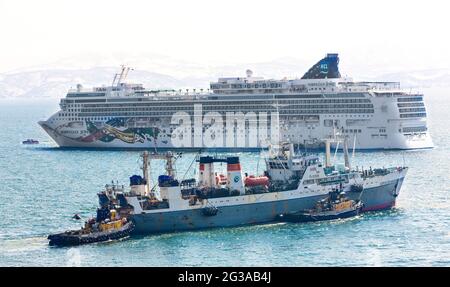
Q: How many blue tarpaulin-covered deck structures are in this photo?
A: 2